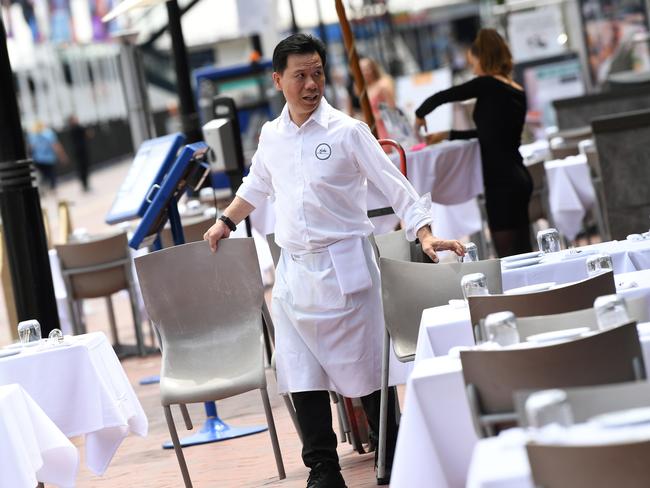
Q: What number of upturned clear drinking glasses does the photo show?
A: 8